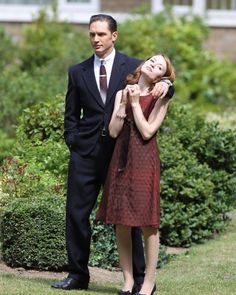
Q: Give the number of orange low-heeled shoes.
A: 0